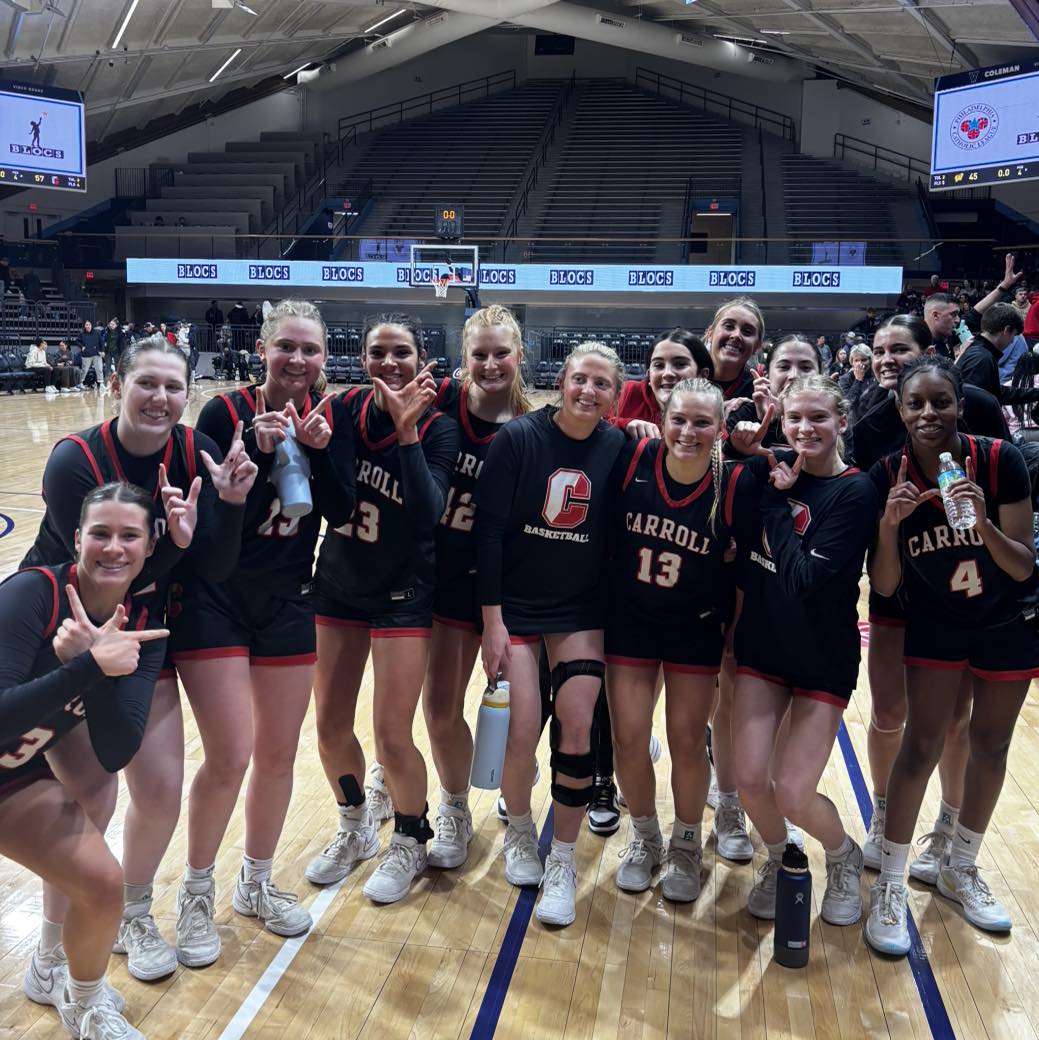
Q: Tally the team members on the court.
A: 13